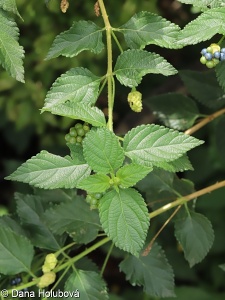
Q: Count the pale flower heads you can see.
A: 3